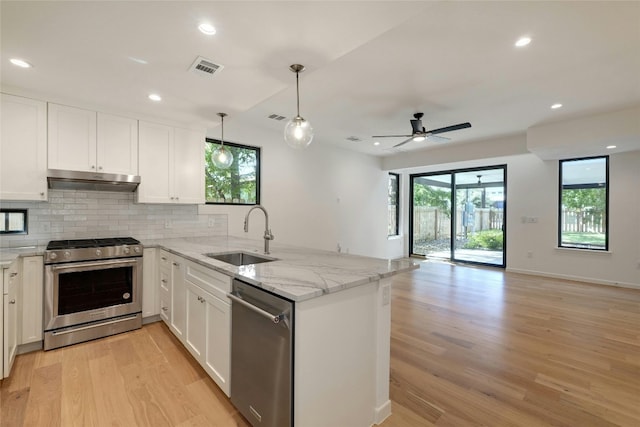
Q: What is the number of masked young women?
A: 0